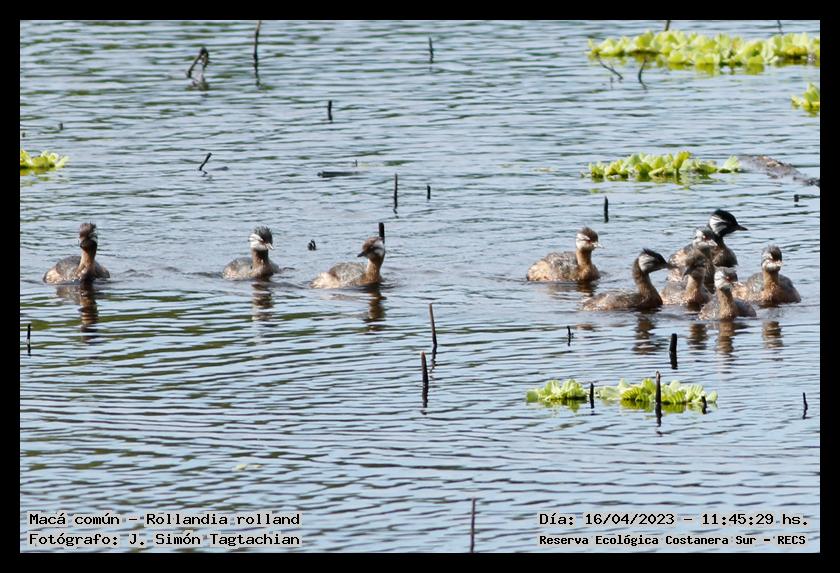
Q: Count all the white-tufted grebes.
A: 10